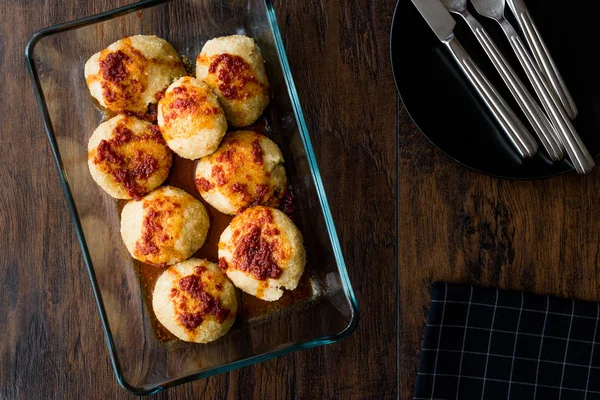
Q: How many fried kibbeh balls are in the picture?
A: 8